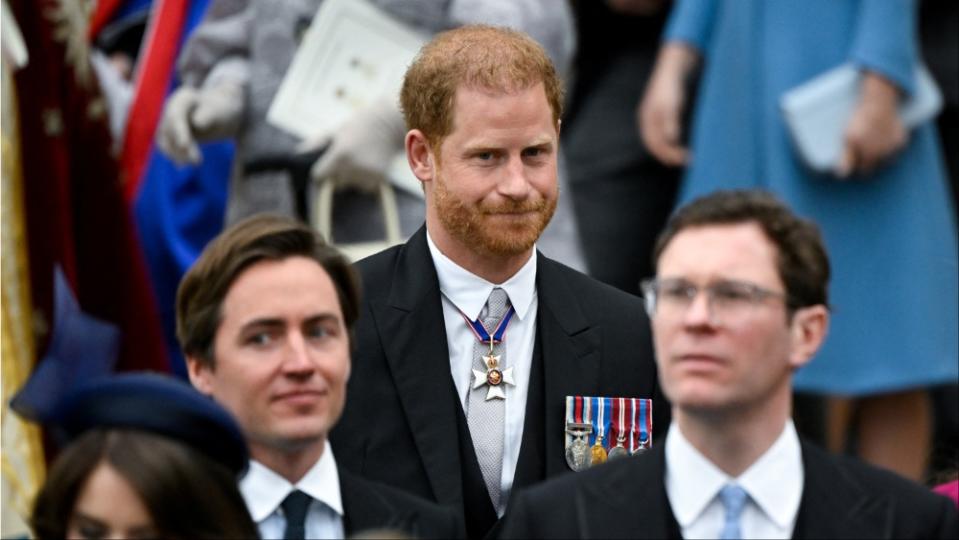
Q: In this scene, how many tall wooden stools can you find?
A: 0